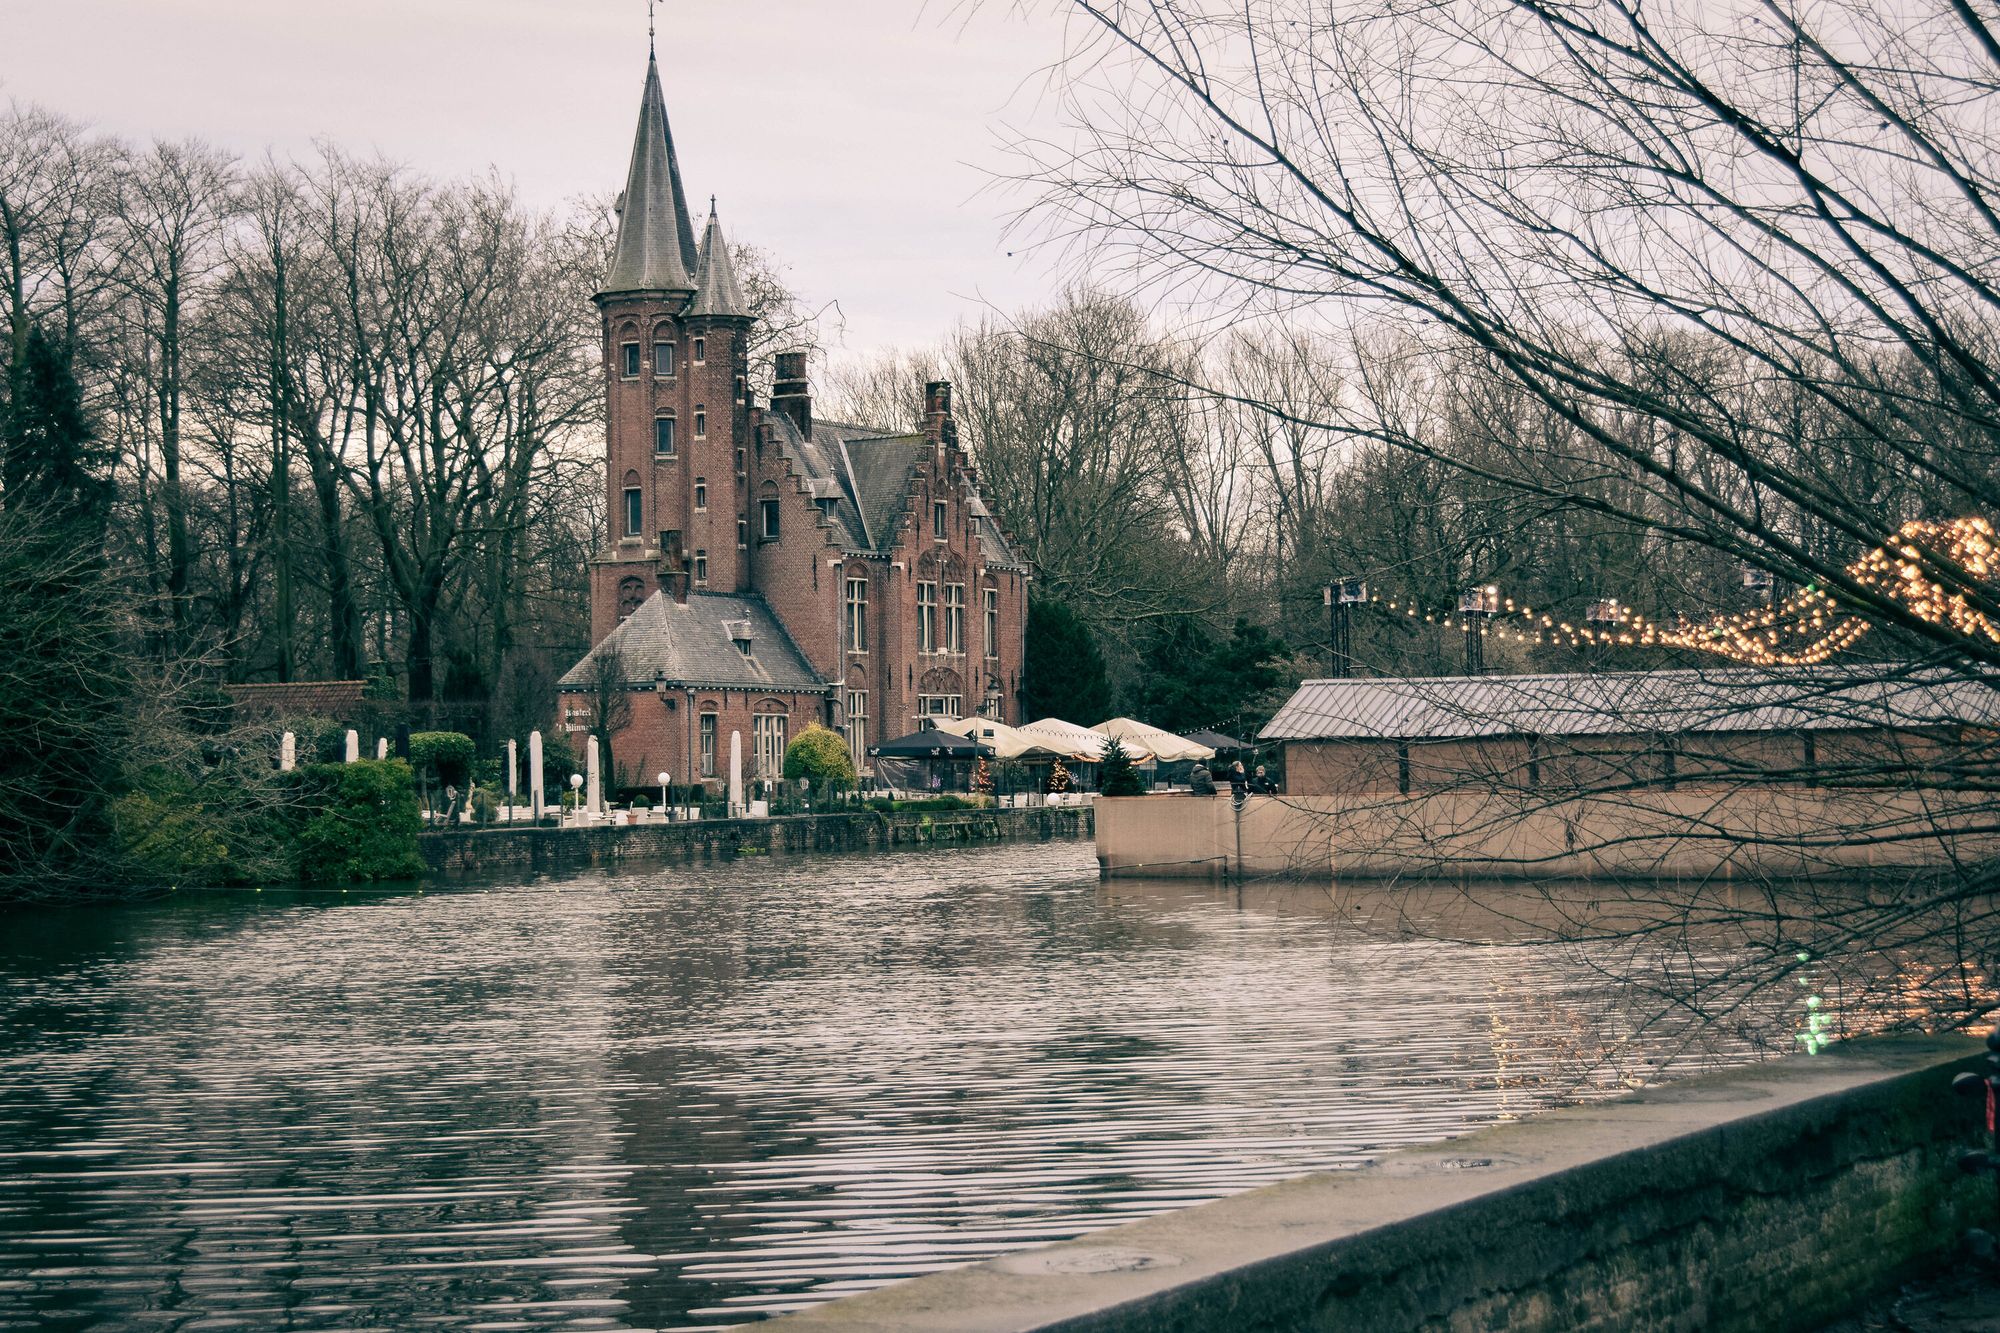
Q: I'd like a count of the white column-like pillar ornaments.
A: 7